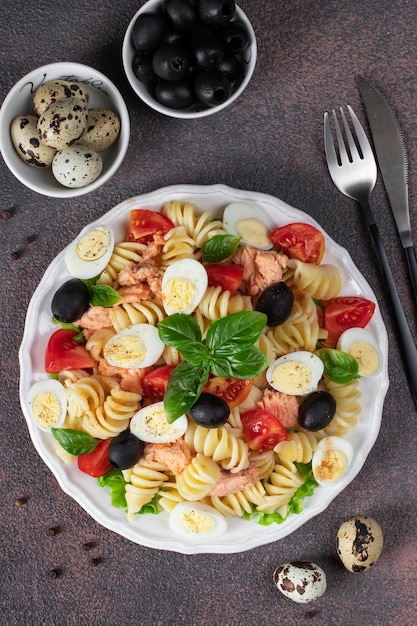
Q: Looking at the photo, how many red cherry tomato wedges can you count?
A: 9